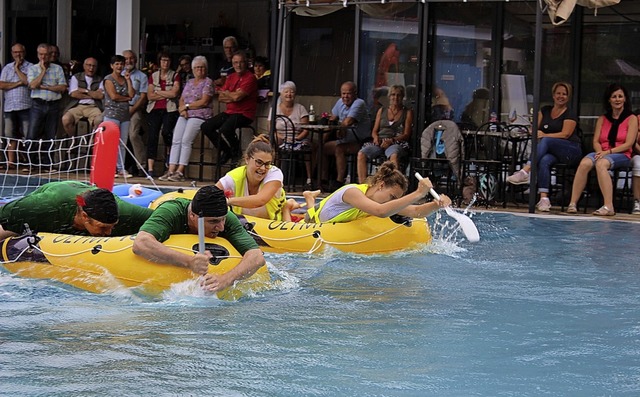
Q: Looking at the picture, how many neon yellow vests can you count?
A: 2